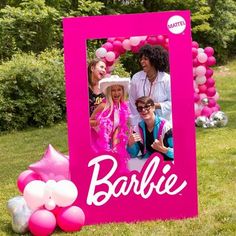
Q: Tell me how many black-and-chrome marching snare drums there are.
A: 0